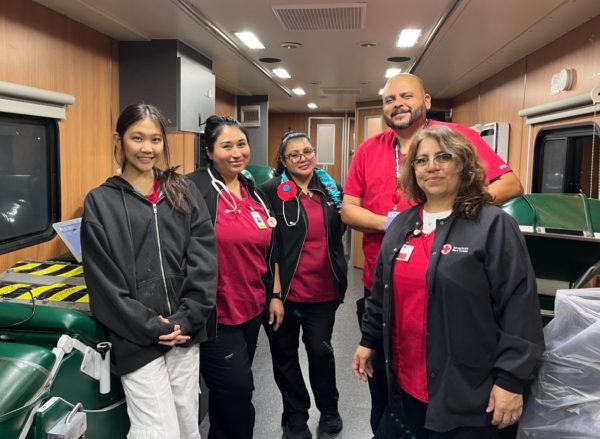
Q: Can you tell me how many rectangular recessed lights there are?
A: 7